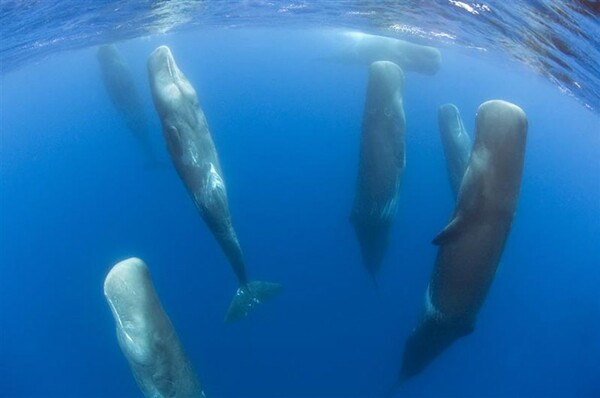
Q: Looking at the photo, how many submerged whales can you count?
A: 7